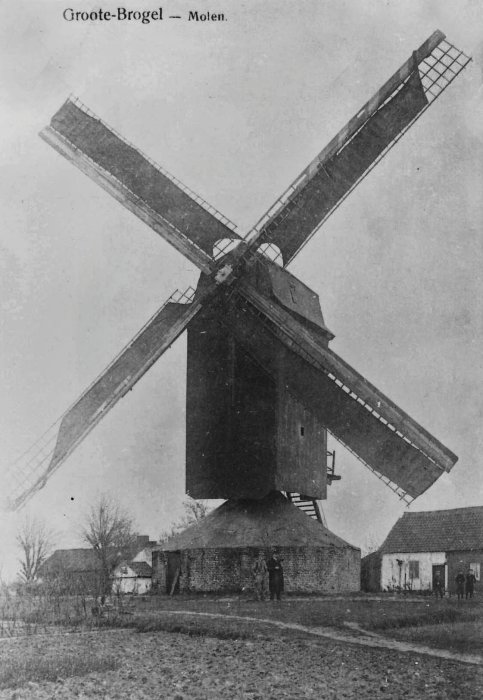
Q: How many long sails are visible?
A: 4